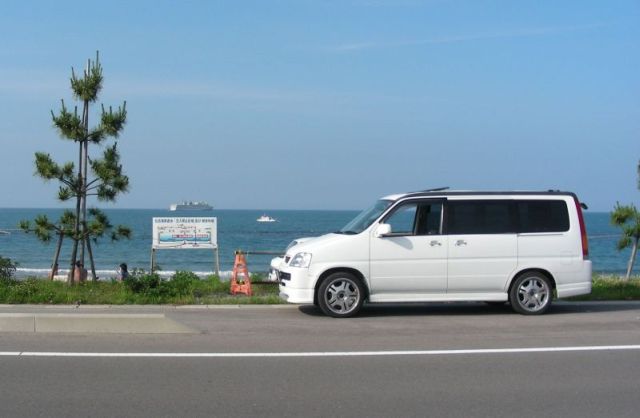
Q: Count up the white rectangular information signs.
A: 1